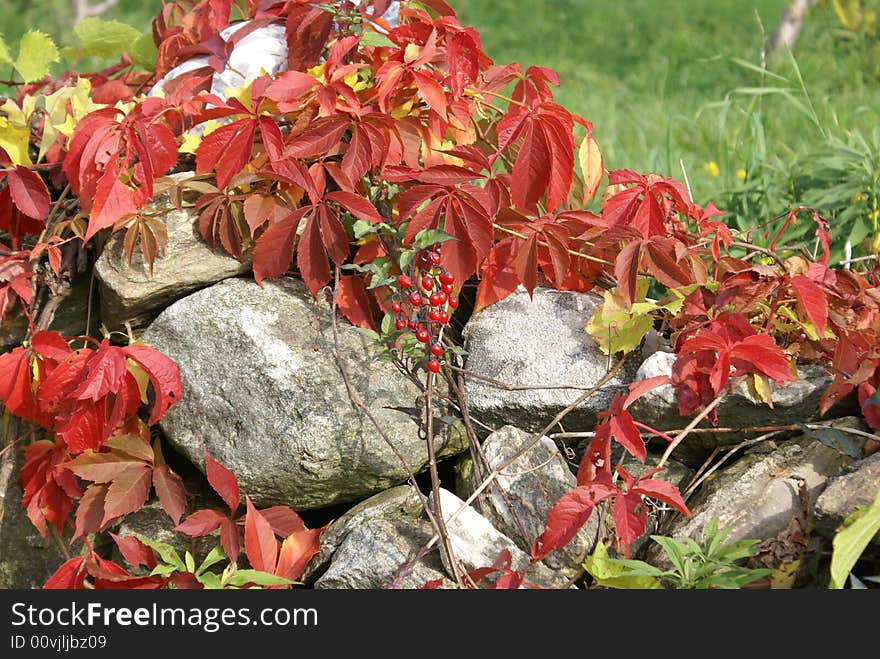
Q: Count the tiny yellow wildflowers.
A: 2